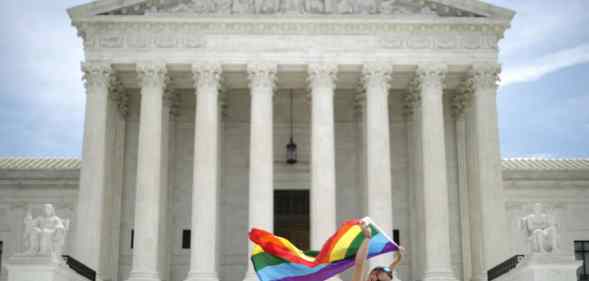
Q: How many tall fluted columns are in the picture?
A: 8